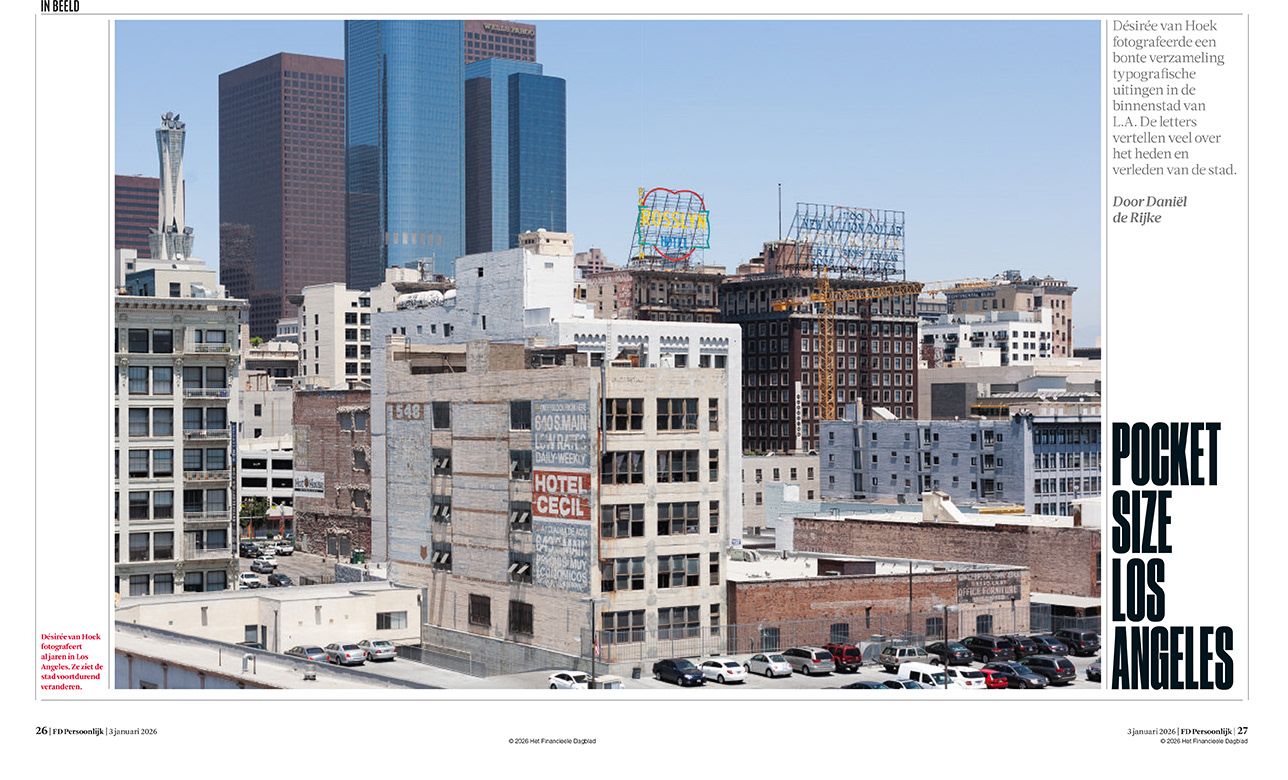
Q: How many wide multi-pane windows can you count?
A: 10